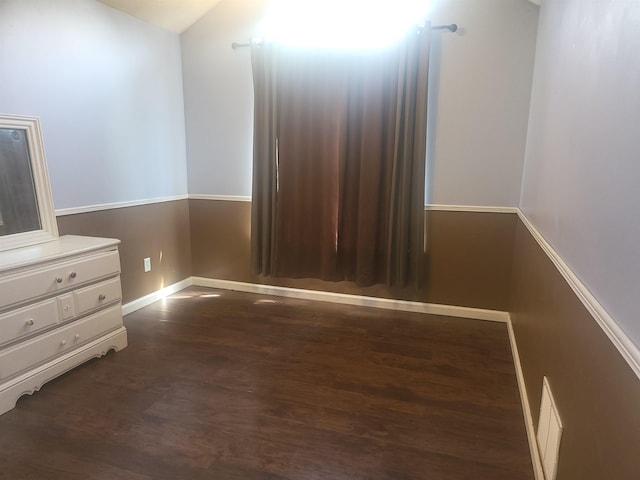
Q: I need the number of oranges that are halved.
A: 0